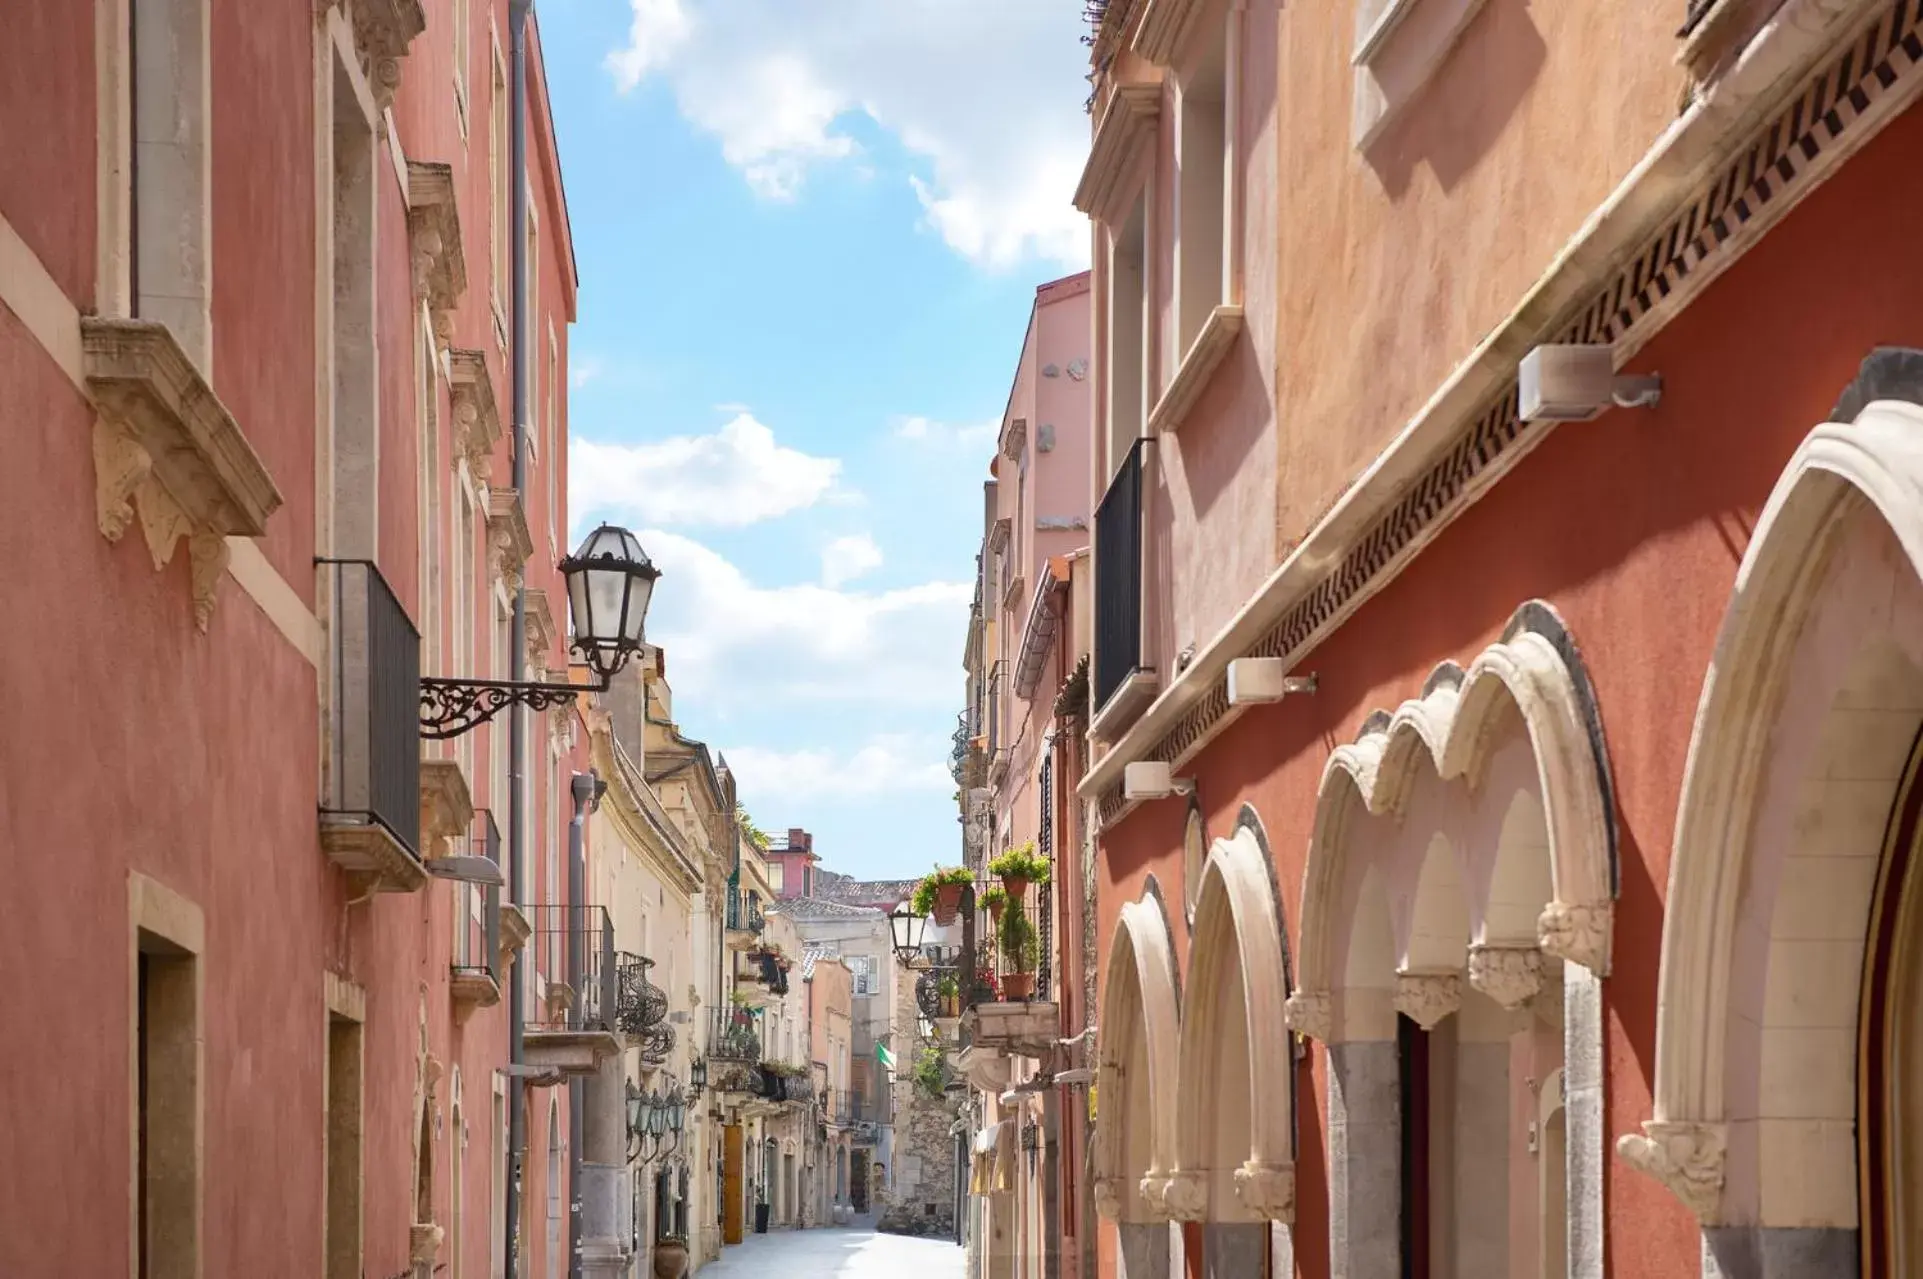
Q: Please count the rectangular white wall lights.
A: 3